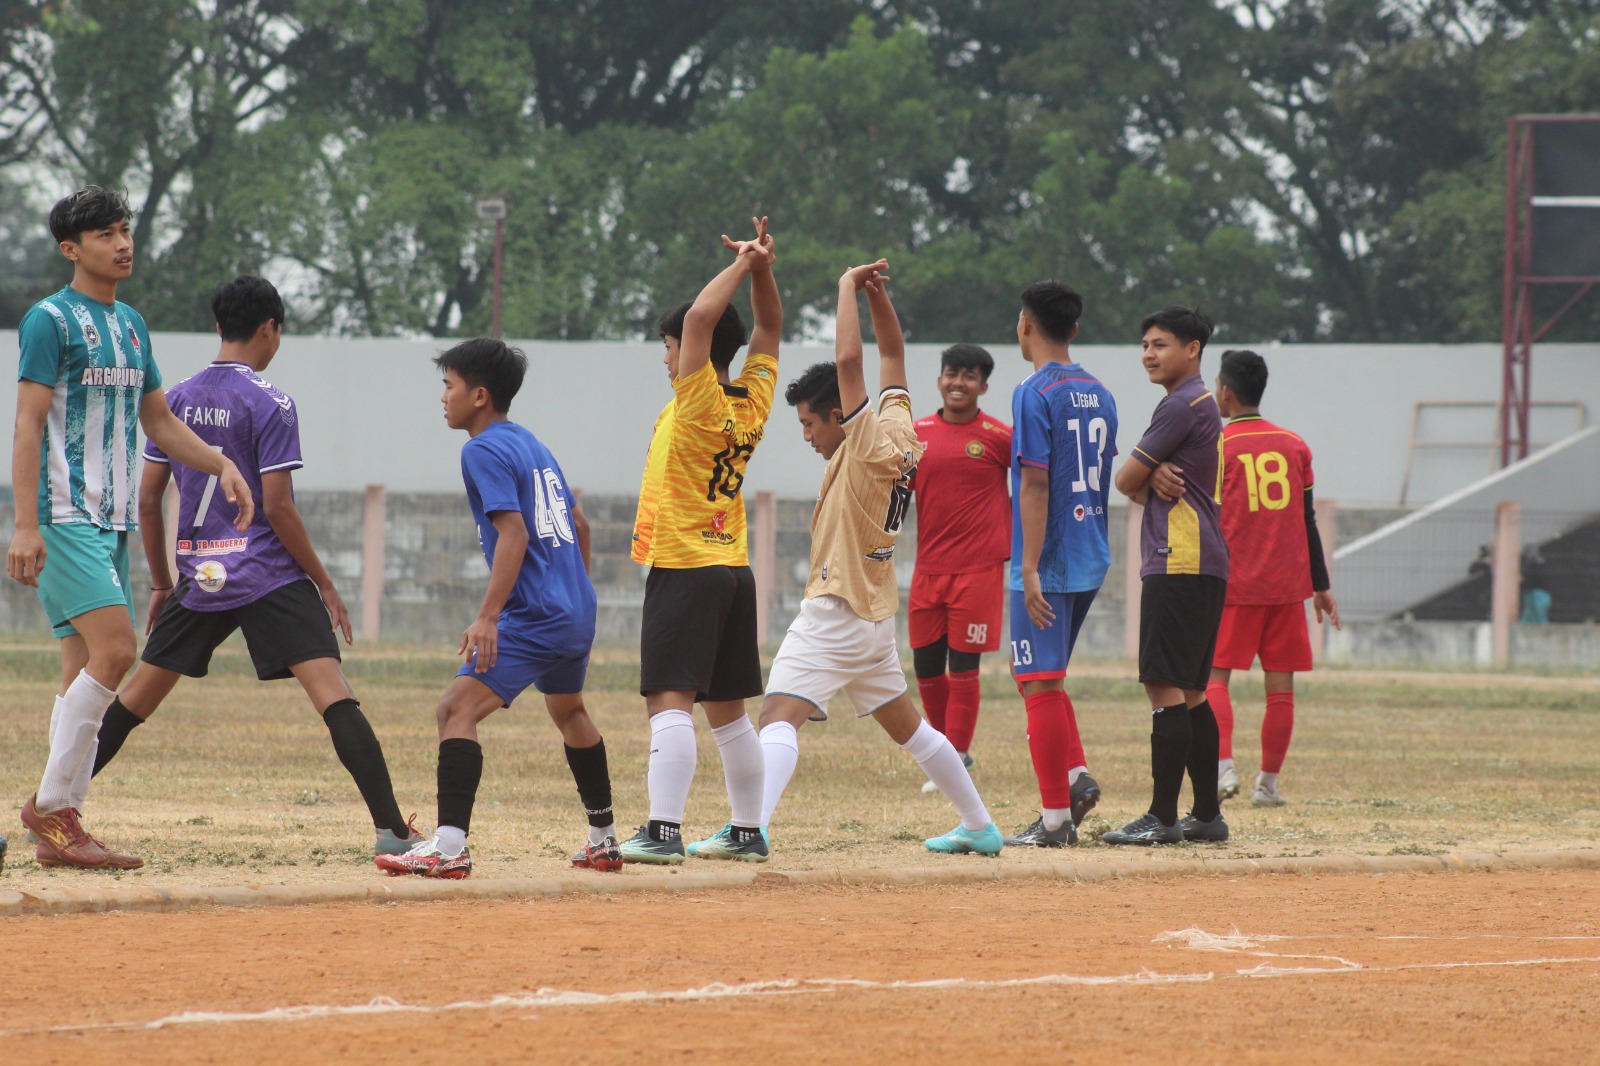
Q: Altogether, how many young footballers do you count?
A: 9